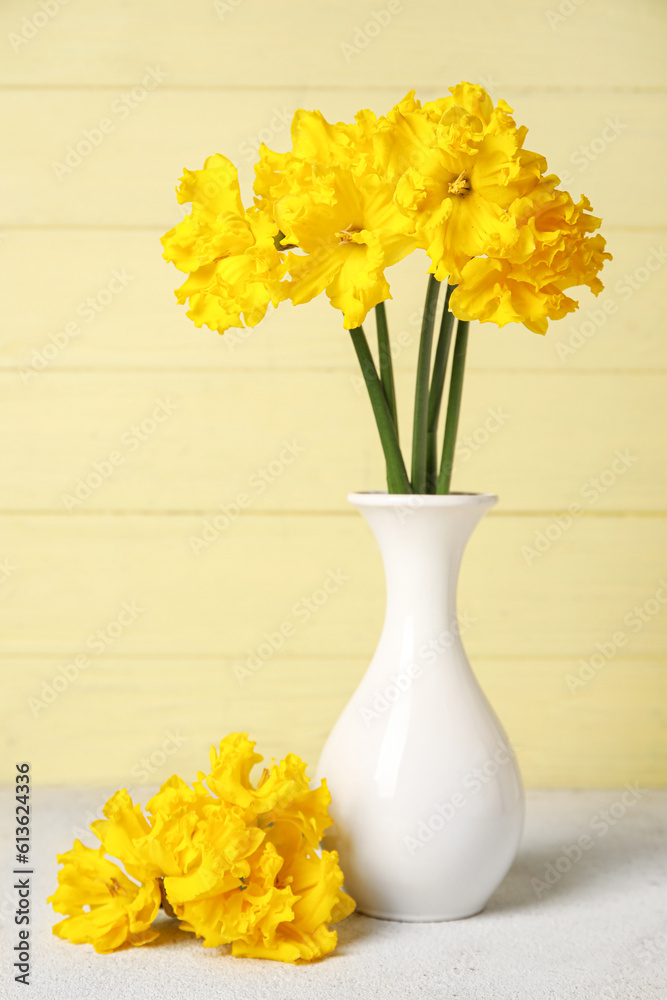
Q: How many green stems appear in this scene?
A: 5